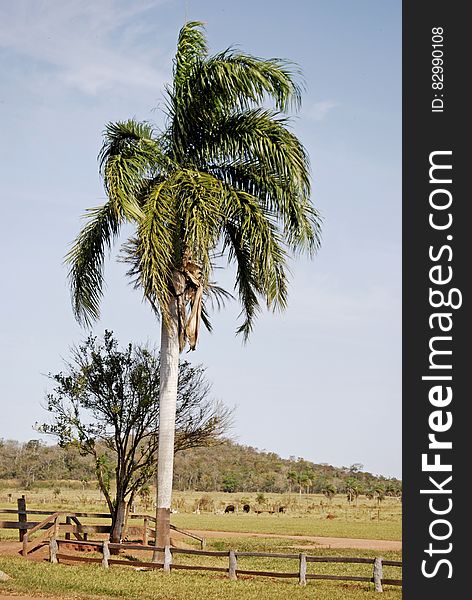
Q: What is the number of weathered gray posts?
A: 6